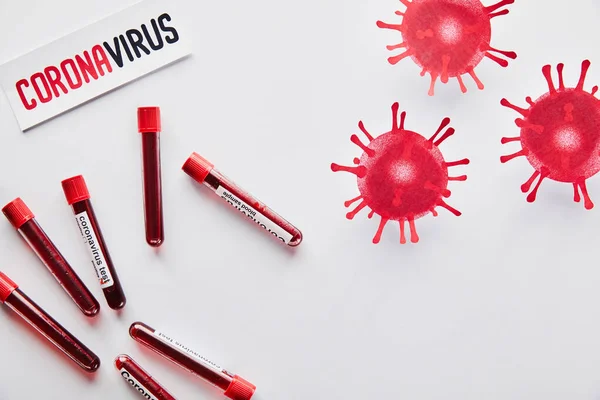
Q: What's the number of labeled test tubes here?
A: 4